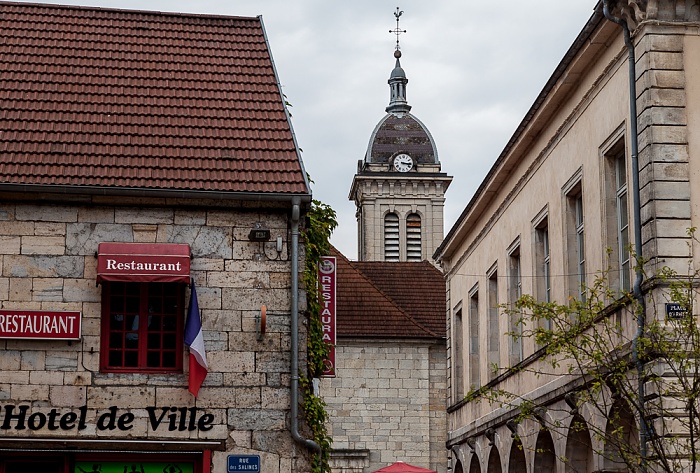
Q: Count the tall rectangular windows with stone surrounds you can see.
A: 7